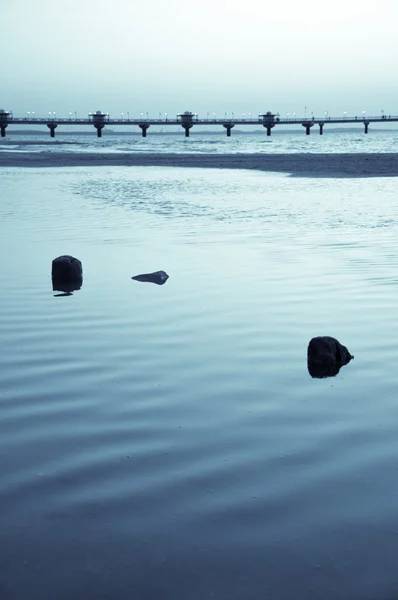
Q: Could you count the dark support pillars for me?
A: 10